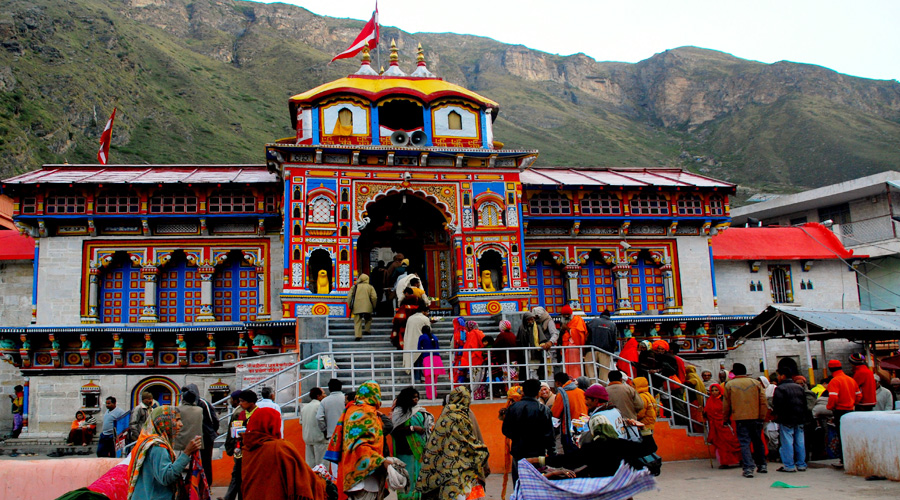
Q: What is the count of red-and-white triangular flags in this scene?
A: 2